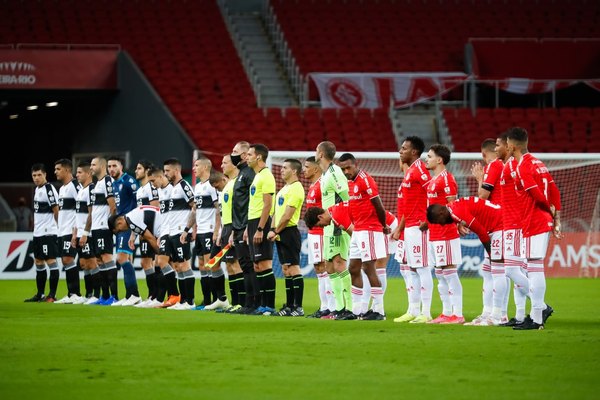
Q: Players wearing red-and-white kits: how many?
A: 10